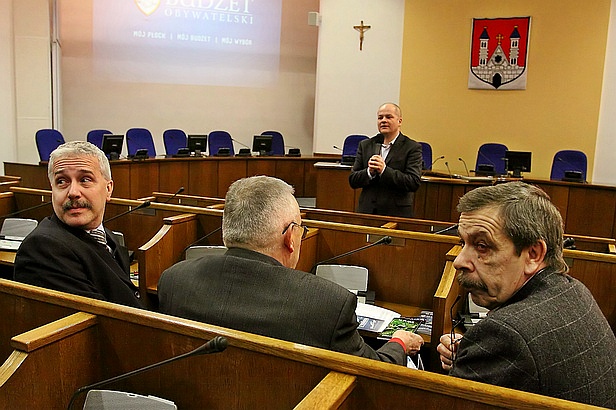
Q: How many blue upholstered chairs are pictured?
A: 10